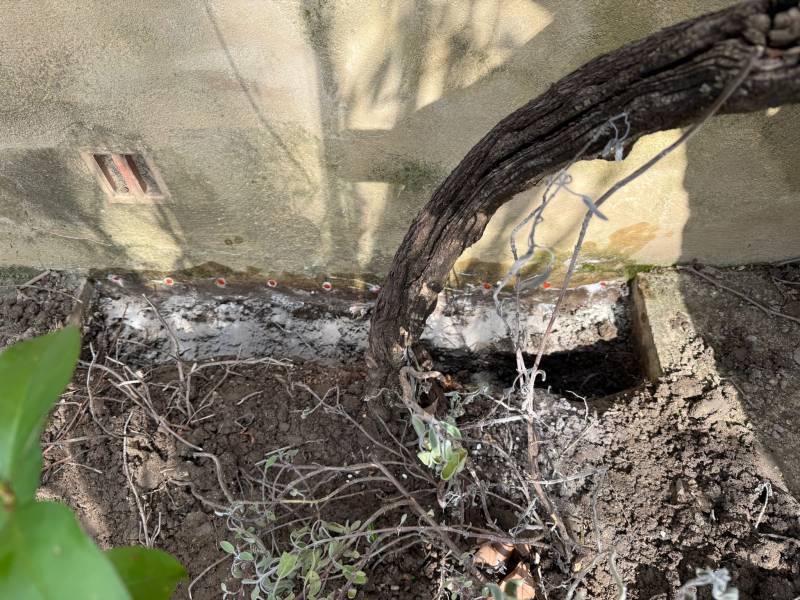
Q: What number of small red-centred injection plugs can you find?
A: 9